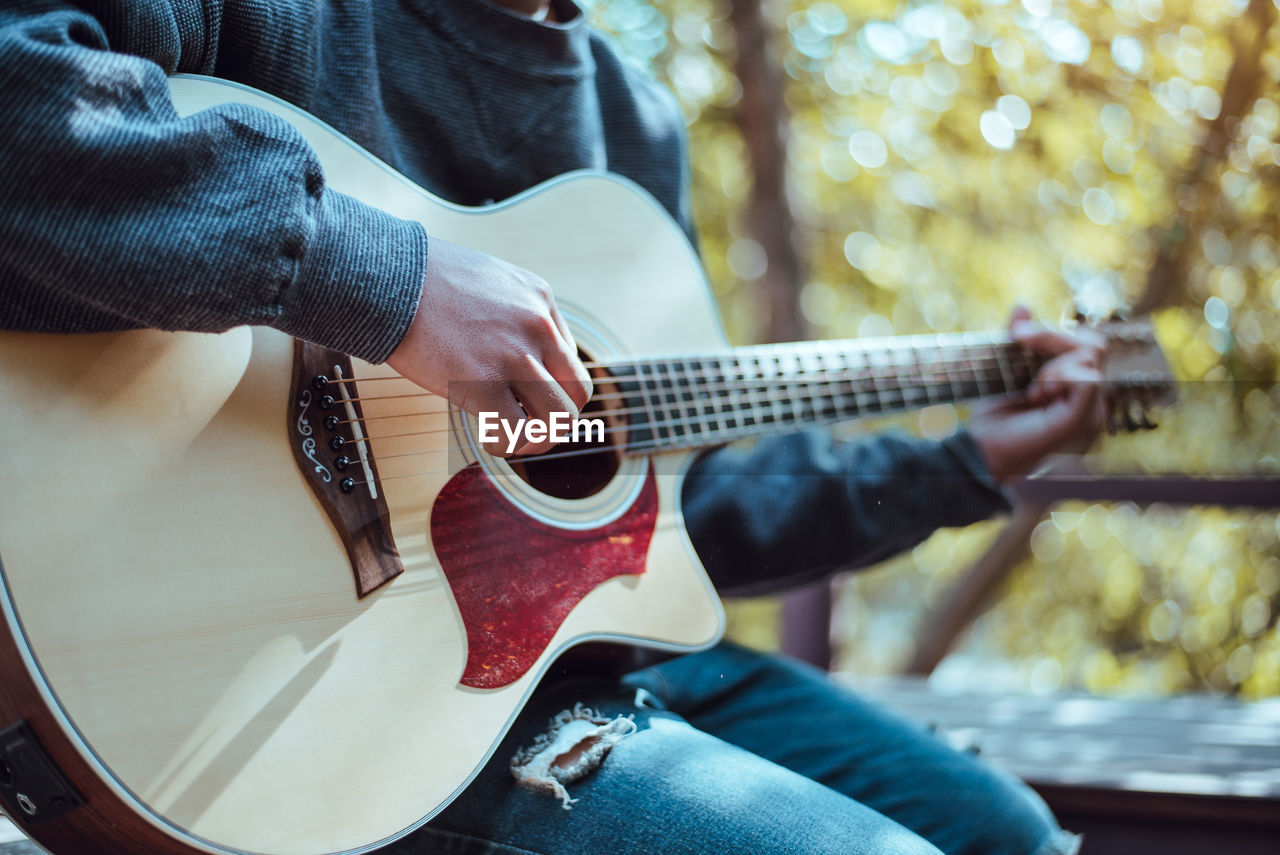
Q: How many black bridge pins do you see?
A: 6